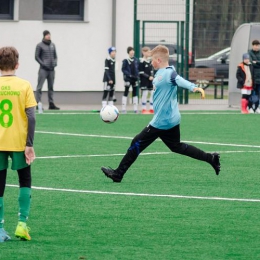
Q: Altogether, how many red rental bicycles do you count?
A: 0